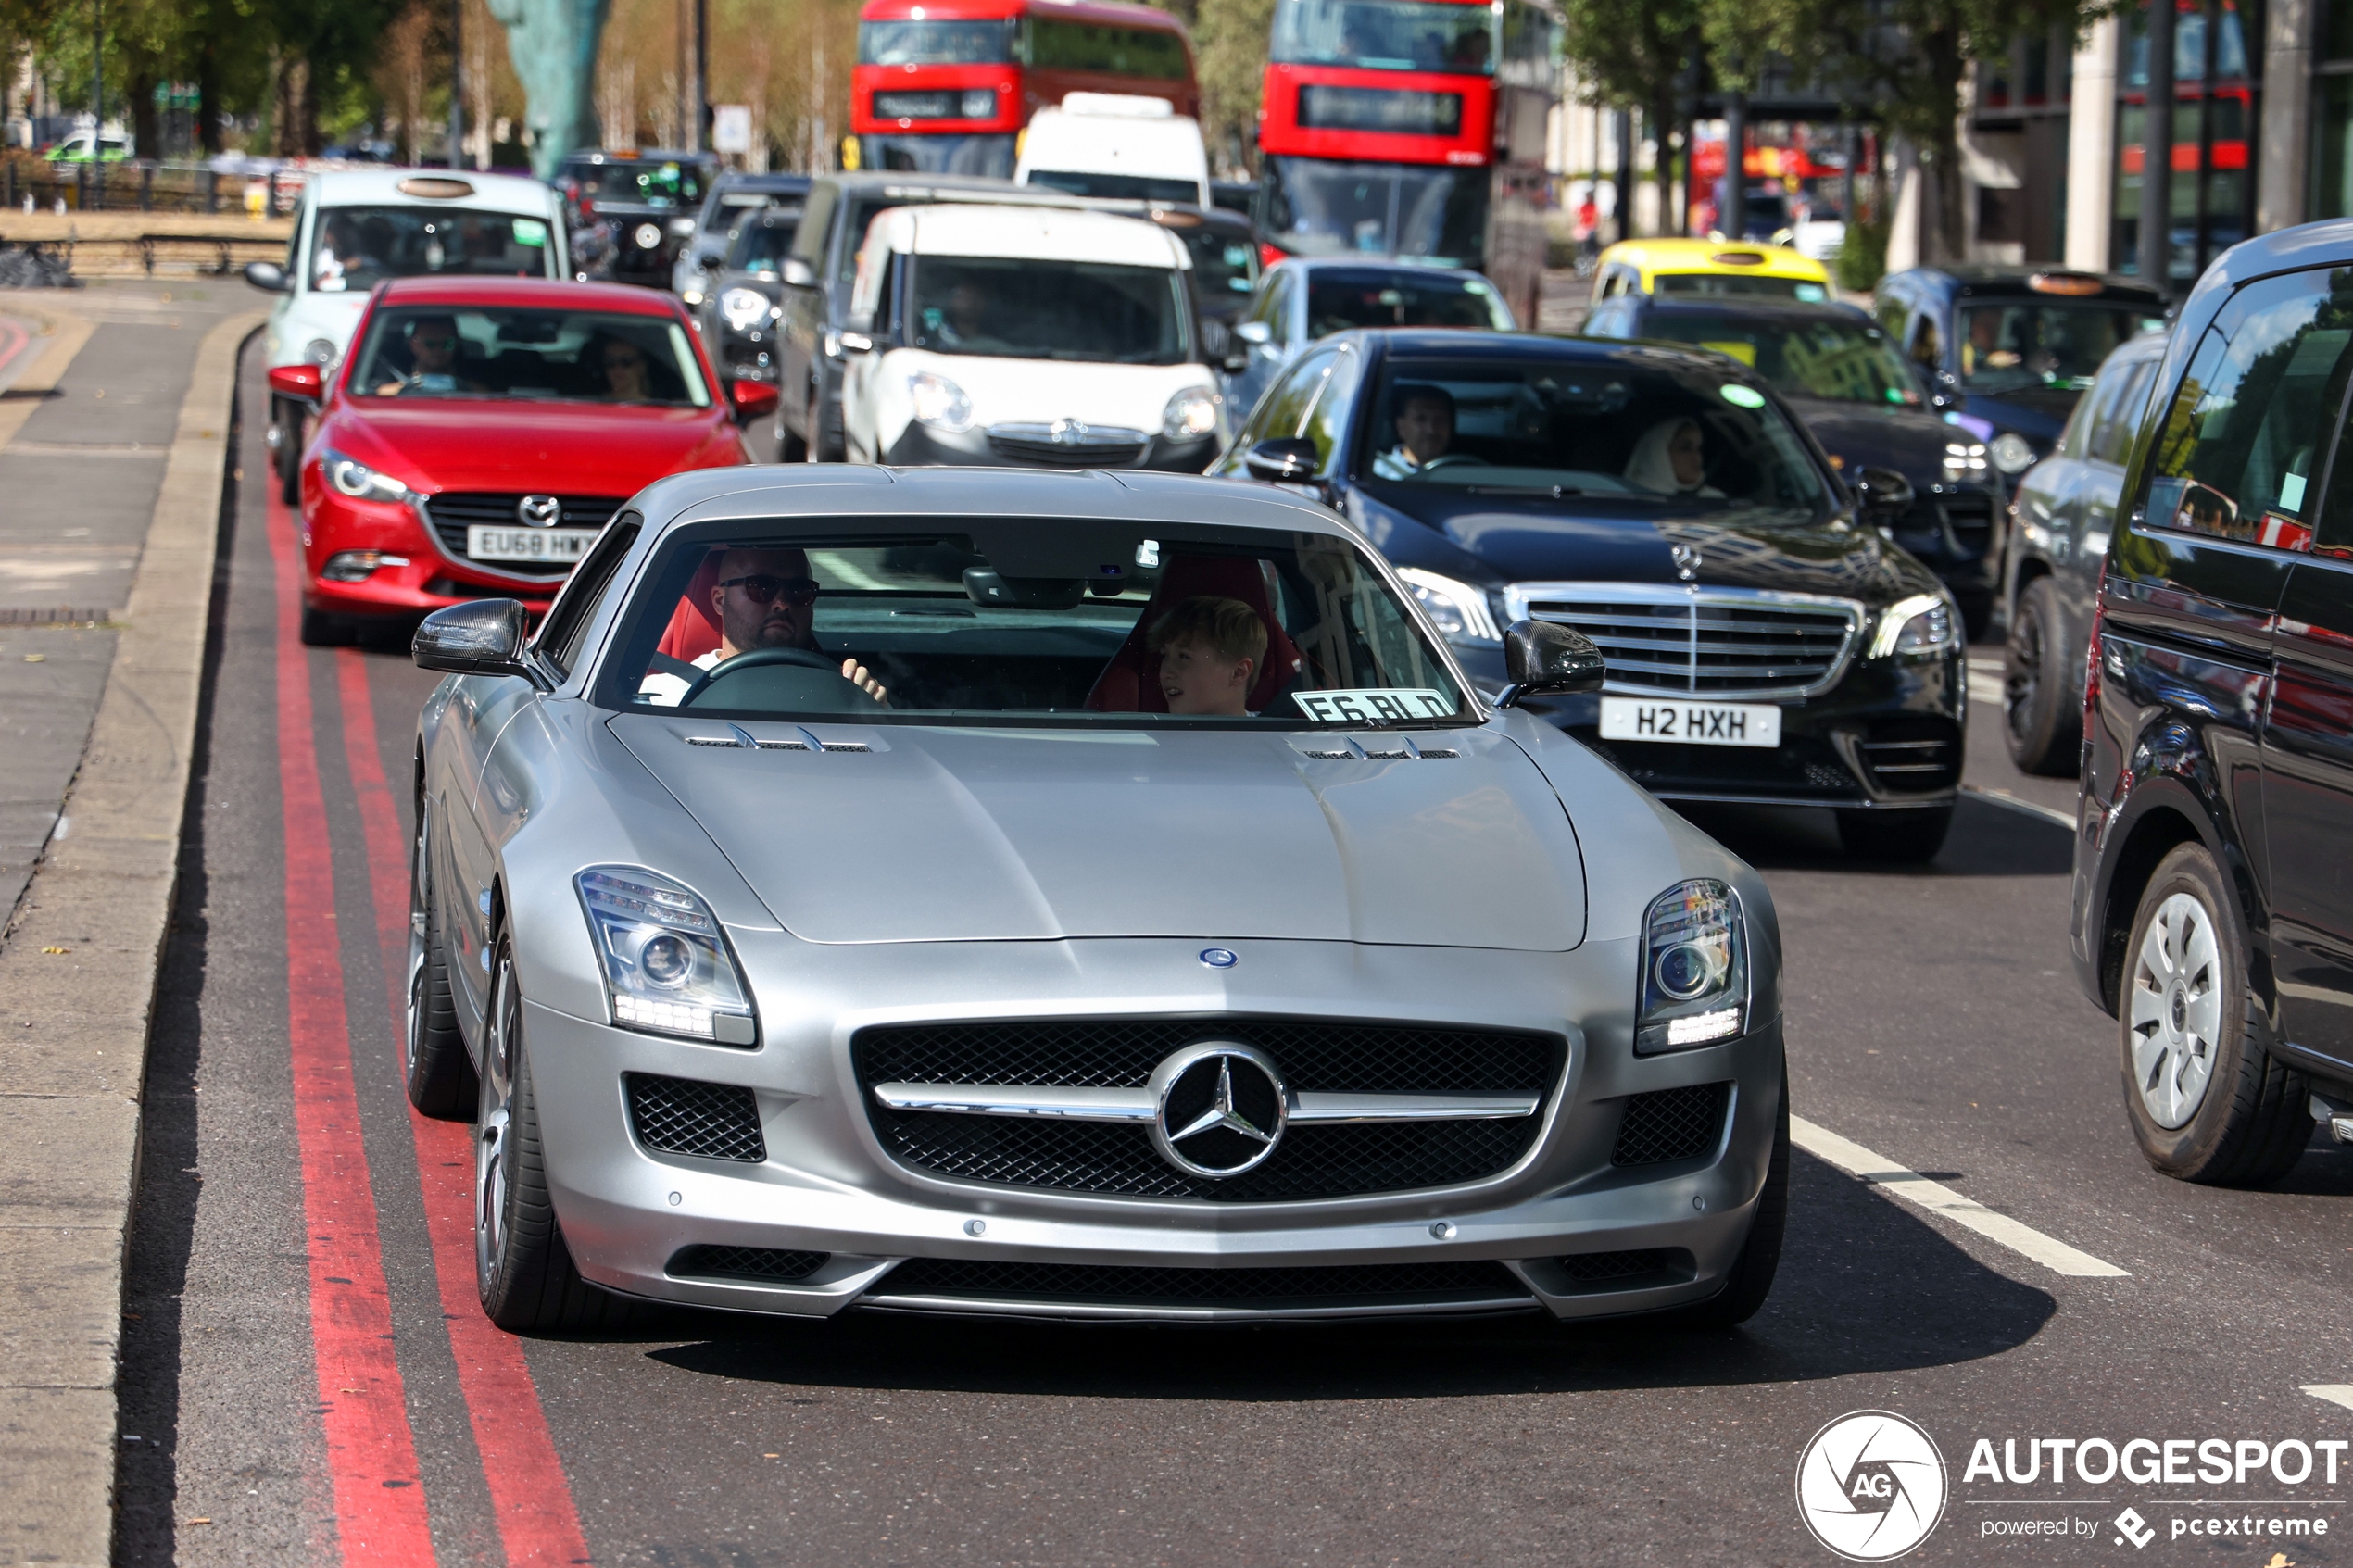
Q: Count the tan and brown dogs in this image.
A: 0